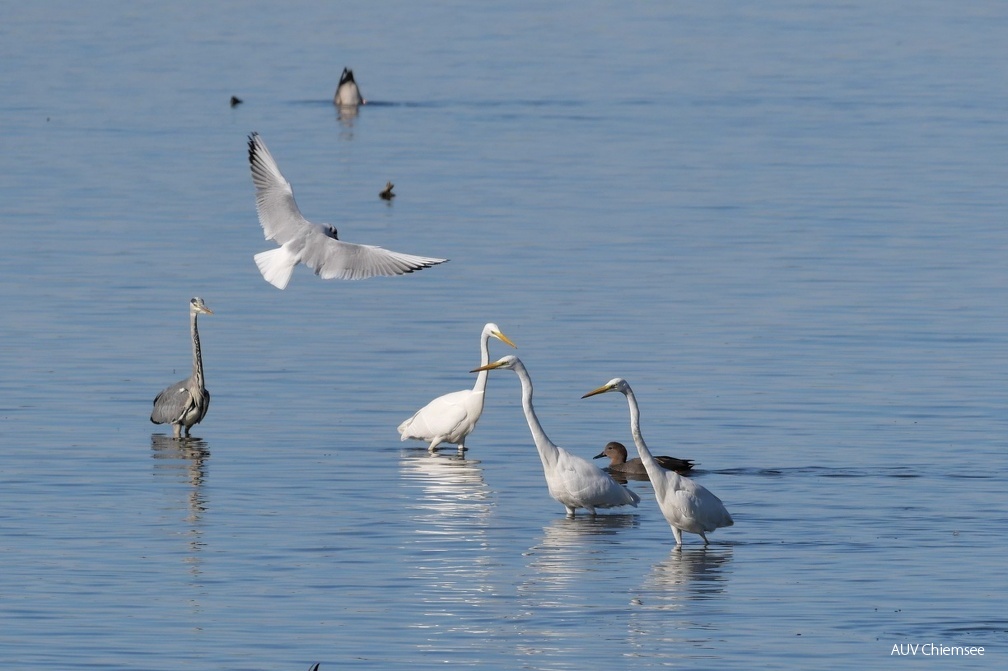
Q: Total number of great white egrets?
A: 3